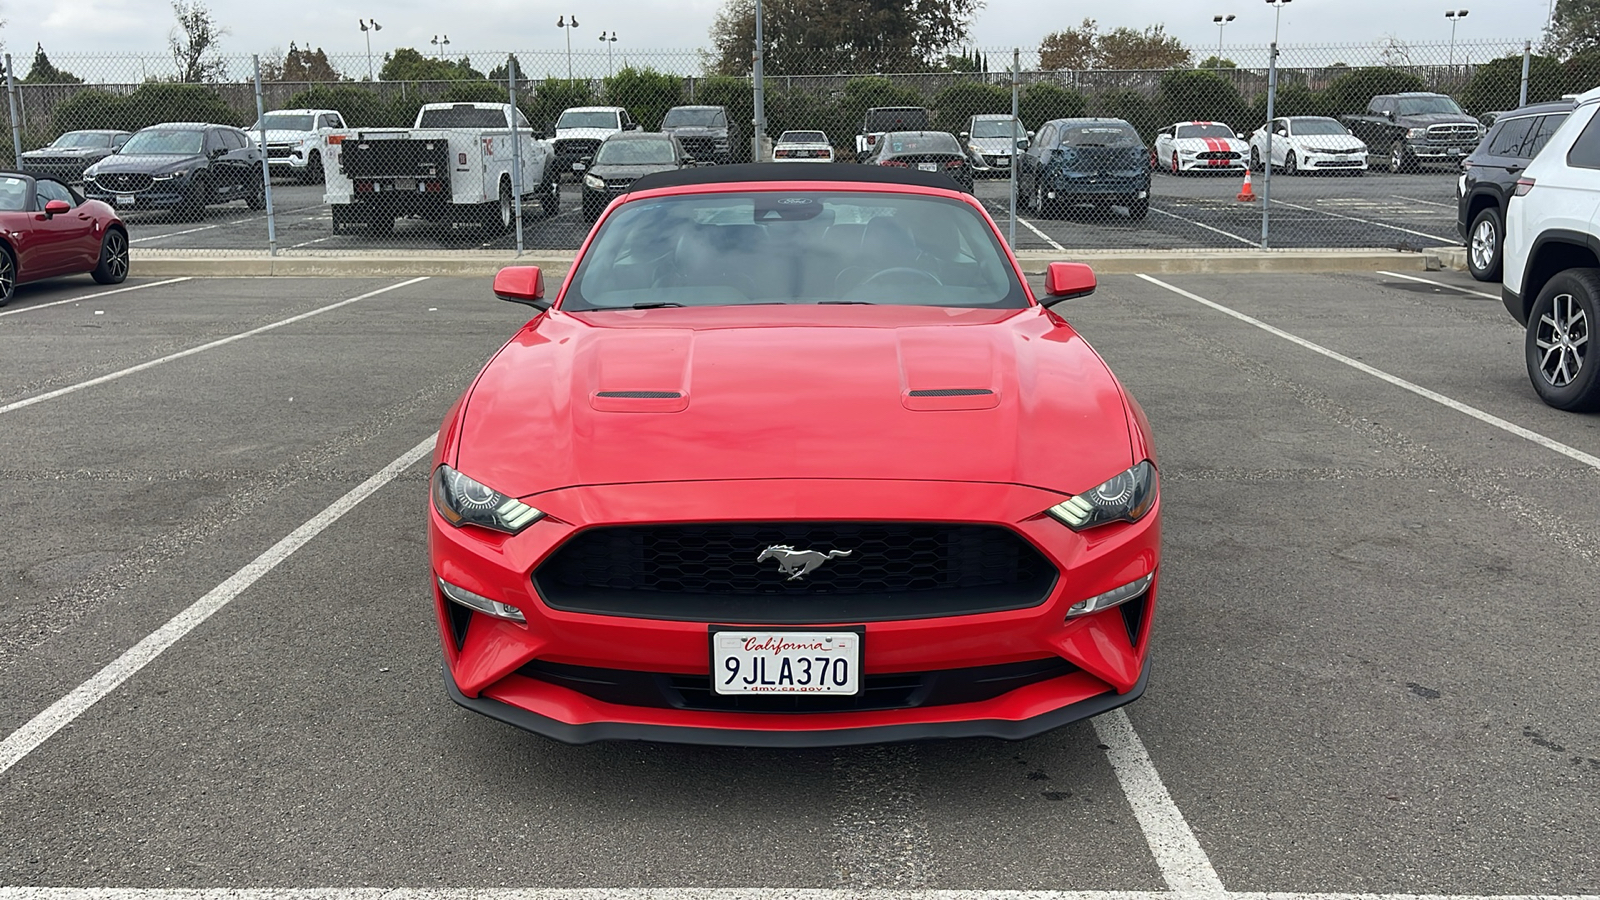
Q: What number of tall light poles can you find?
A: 7